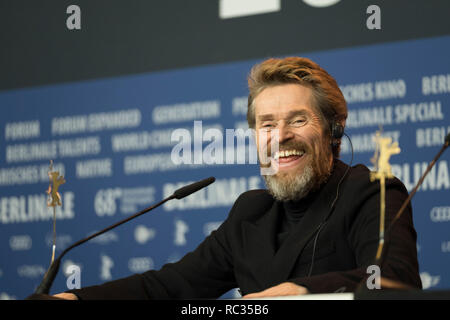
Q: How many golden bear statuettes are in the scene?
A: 2